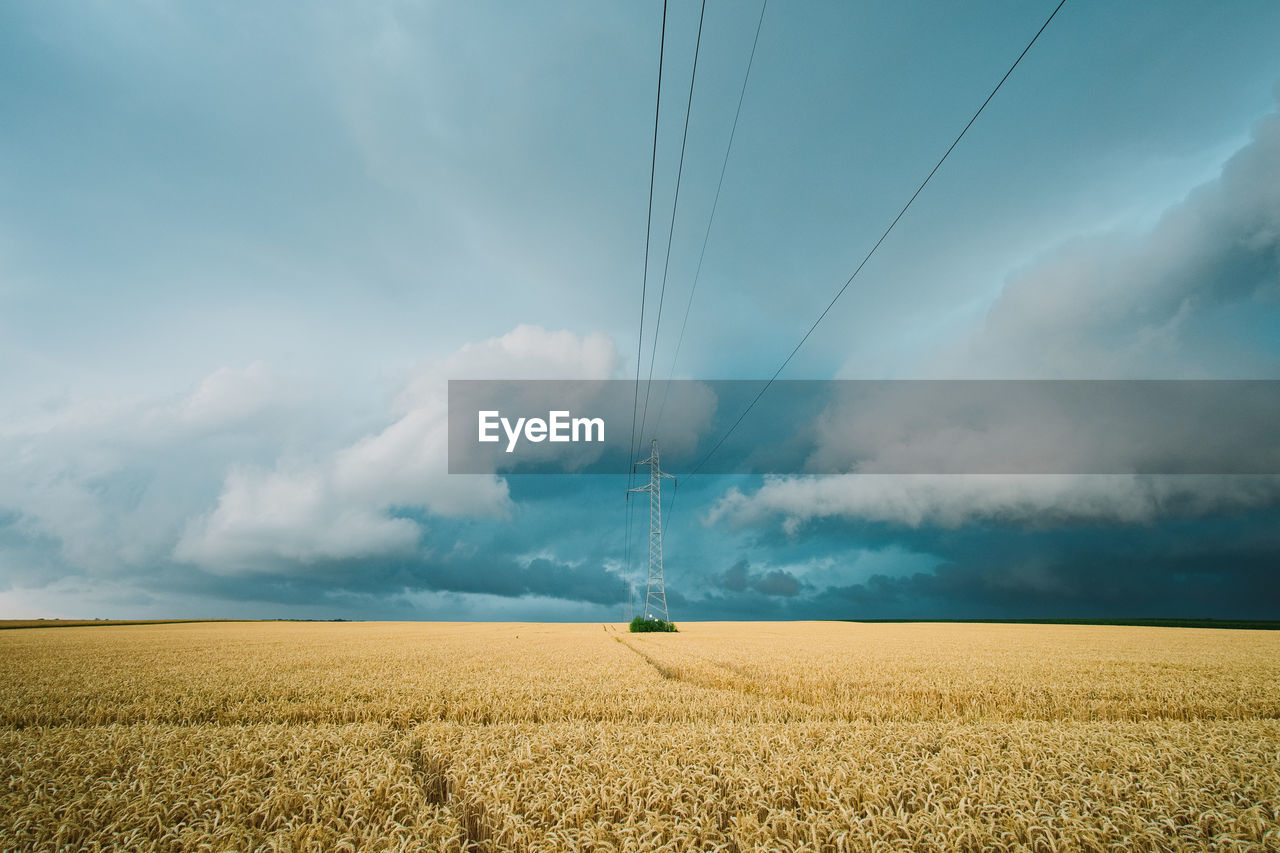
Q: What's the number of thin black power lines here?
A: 4